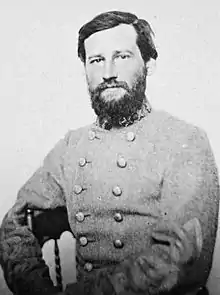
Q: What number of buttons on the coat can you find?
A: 11